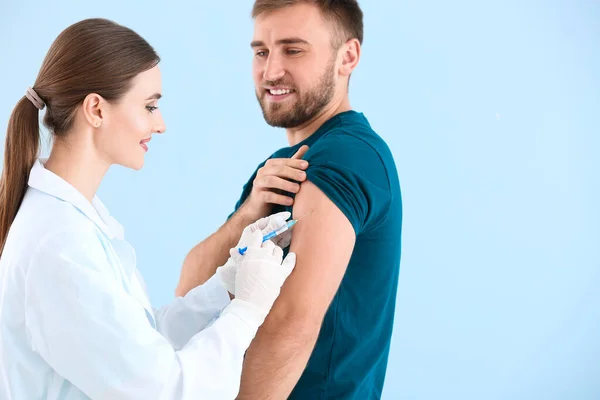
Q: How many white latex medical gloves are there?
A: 2